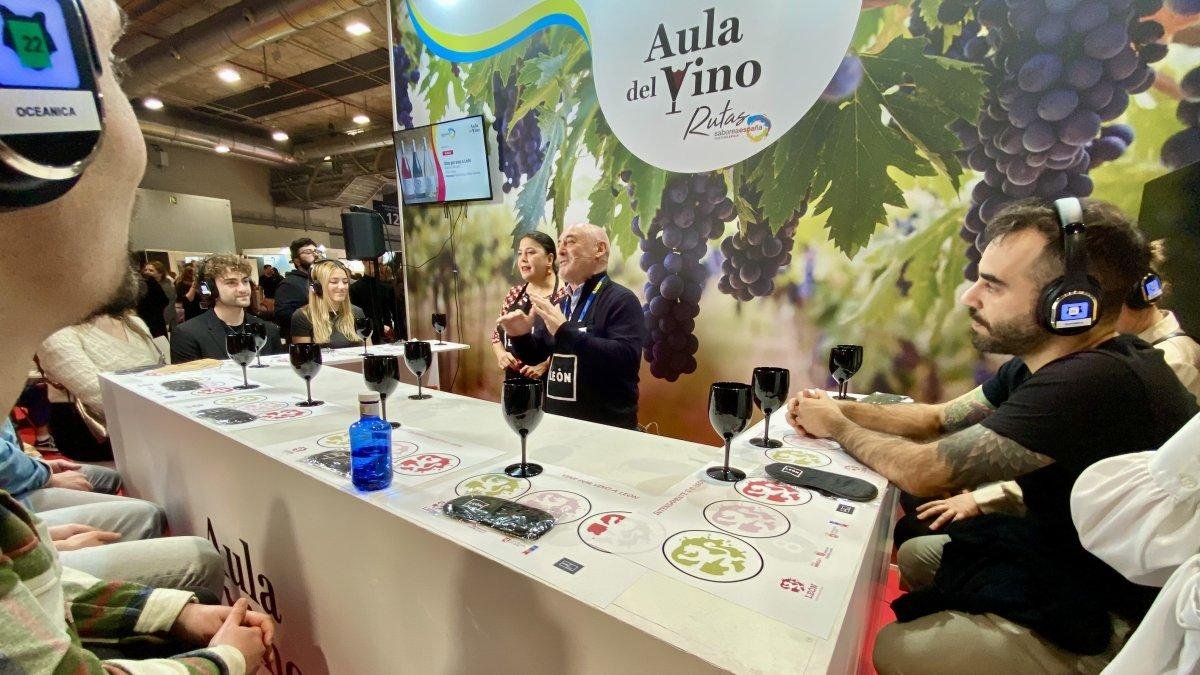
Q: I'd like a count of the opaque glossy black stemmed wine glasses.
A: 12